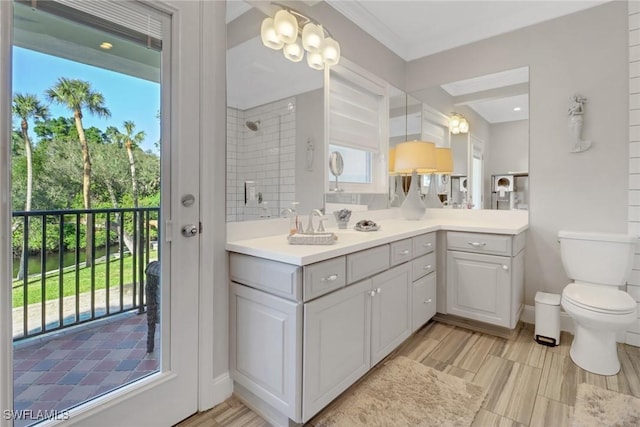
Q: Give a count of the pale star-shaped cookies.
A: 0